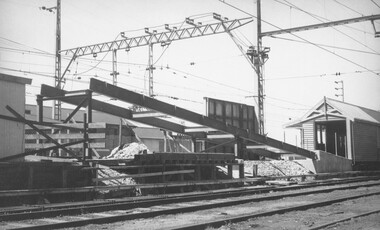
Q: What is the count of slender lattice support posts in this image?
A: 4